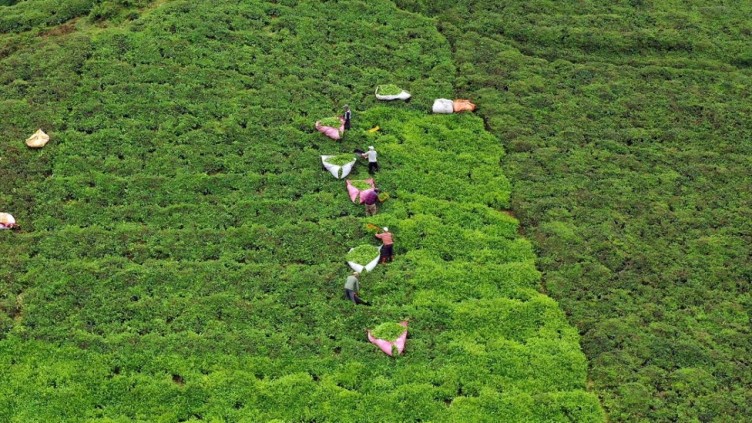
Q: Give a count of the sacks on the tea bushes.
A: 10